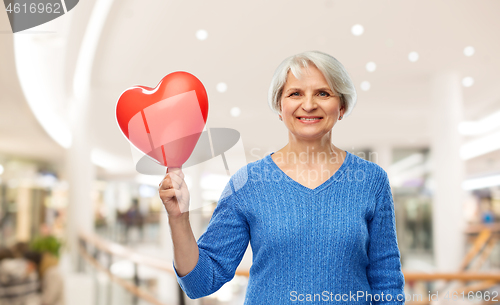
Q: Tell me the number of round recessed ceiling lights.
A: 9